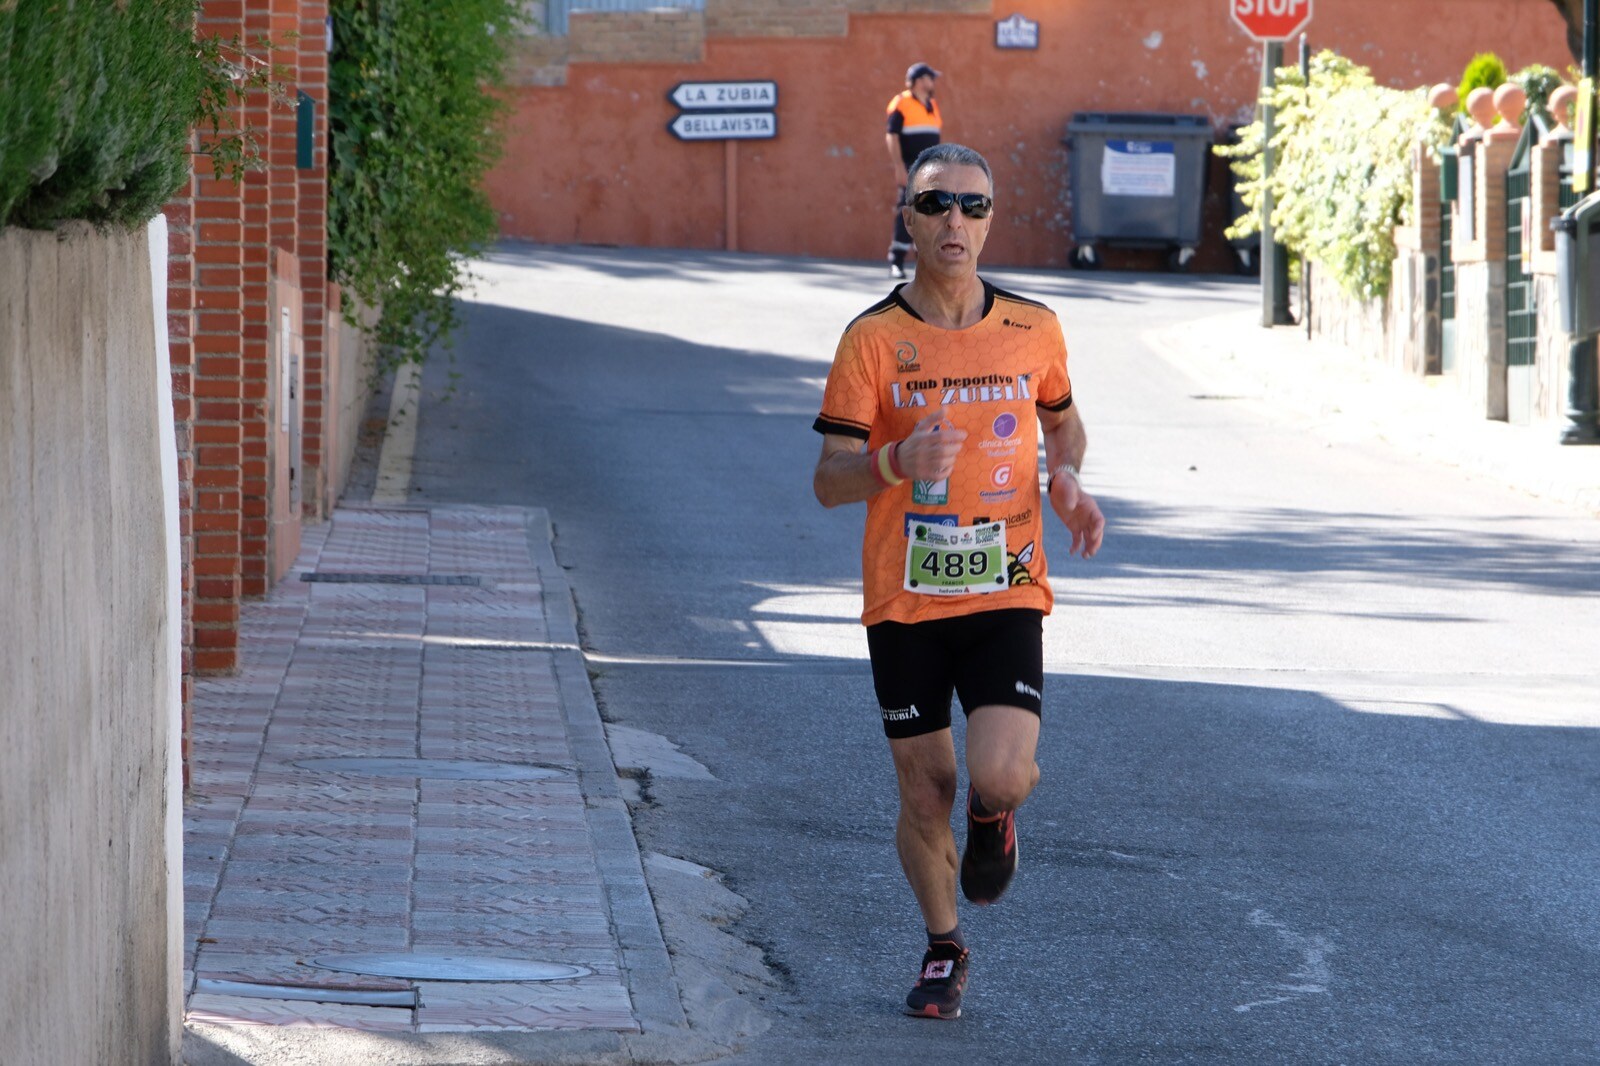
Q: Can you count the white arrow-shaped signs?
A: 2